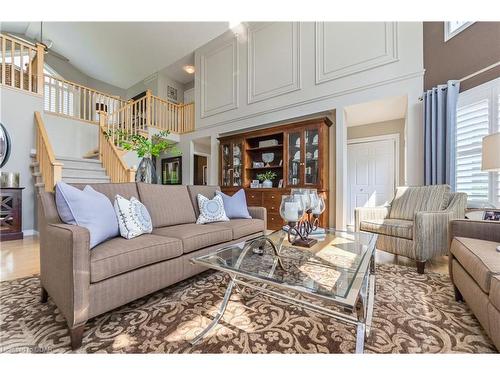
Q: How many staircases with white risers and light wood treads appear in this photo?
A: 1